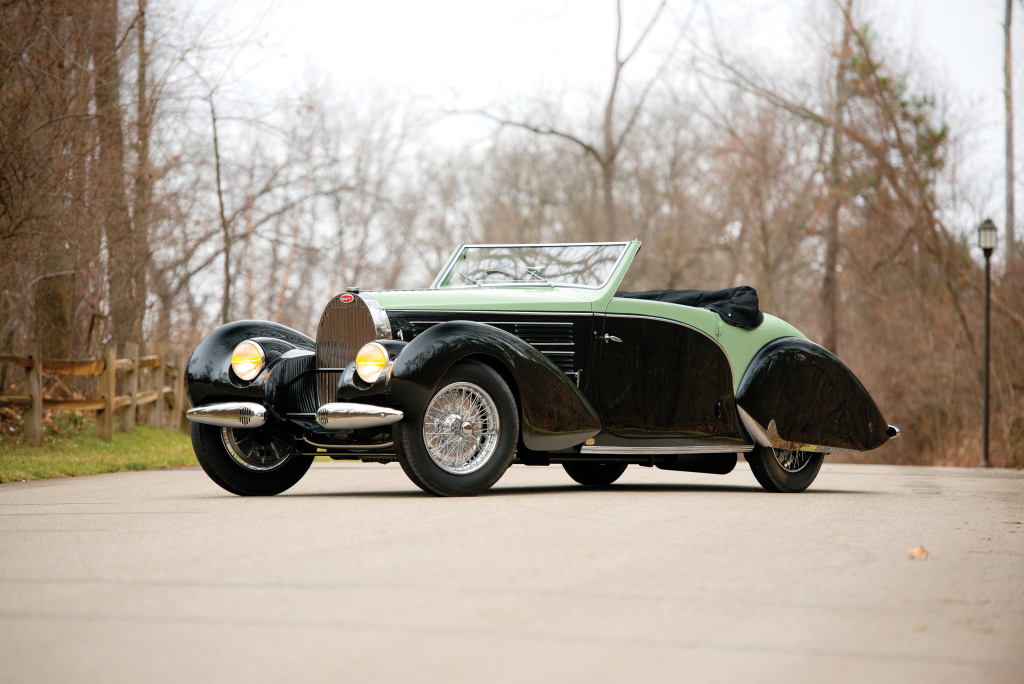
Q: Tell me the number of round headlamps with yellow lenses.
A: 2